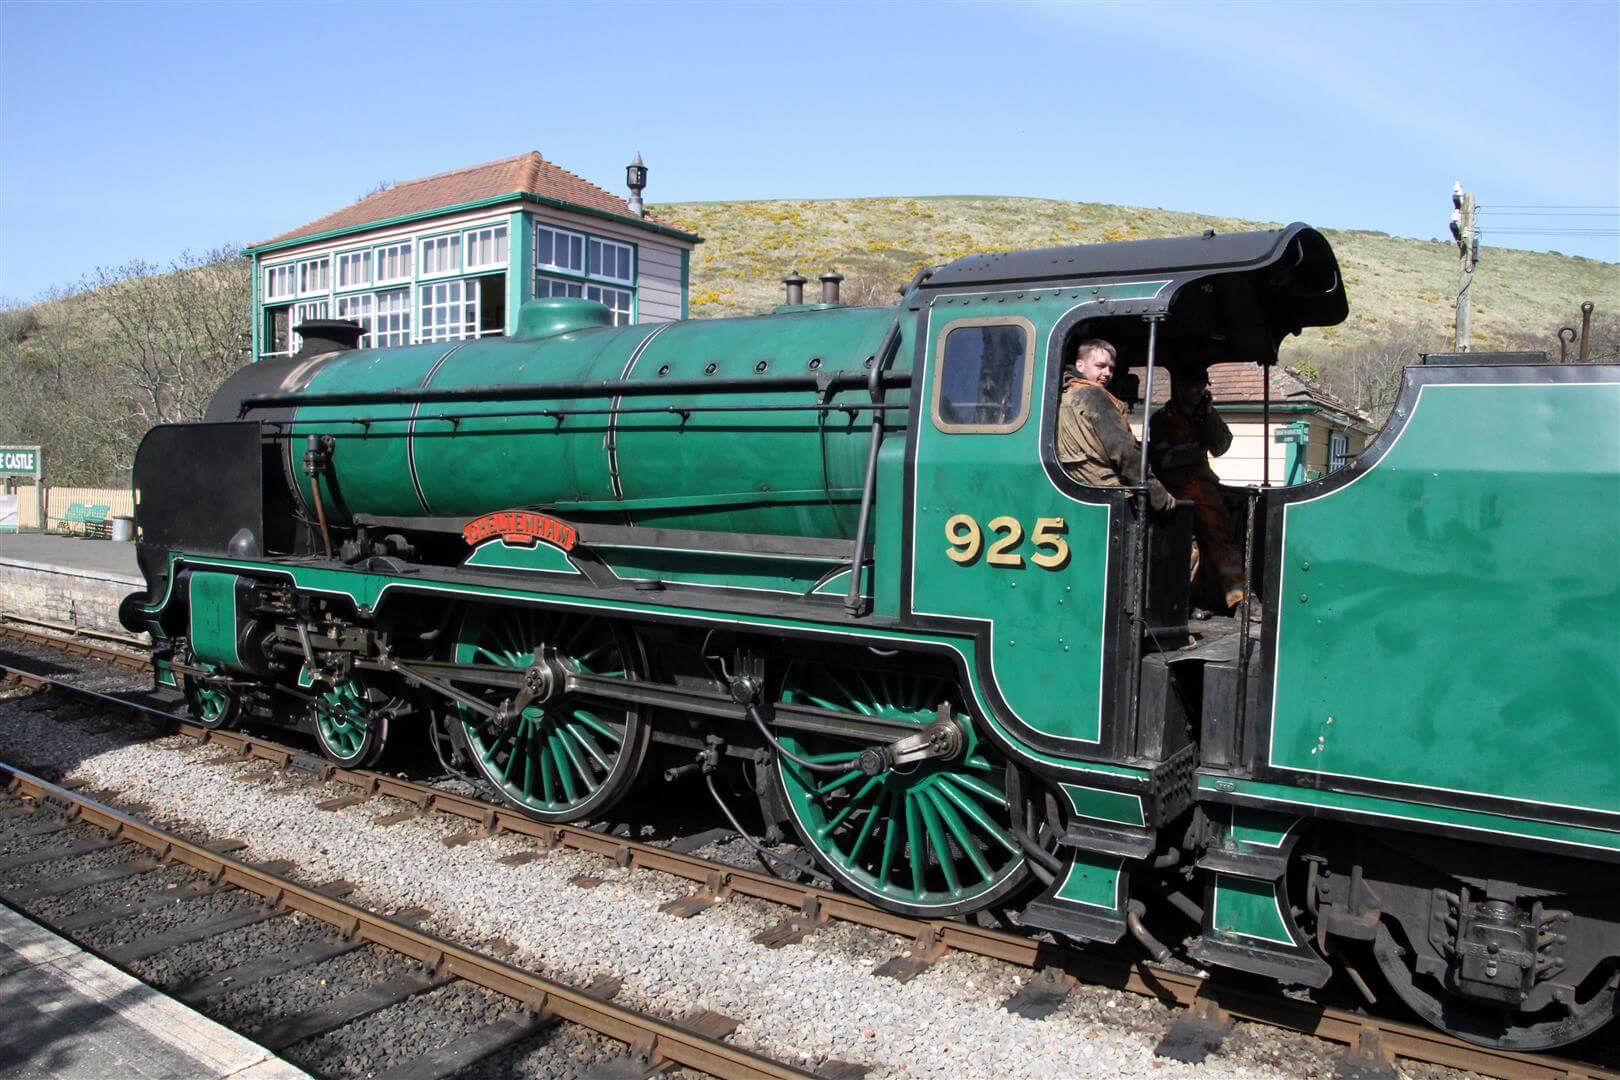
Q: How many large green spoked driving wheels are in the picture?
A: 2